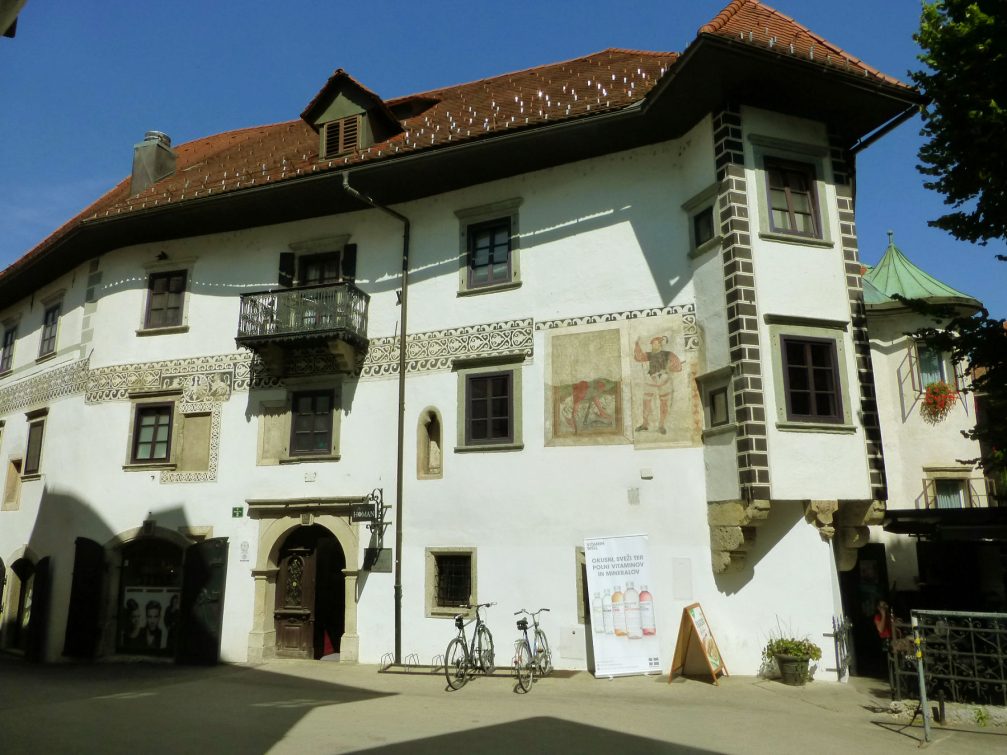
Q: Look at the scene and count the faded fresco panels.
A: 2